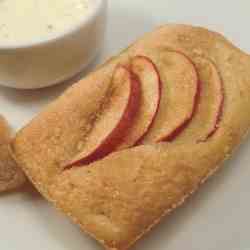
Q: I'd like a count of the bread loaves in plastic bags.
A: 0